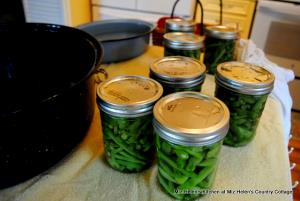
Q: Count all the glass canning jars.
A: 7